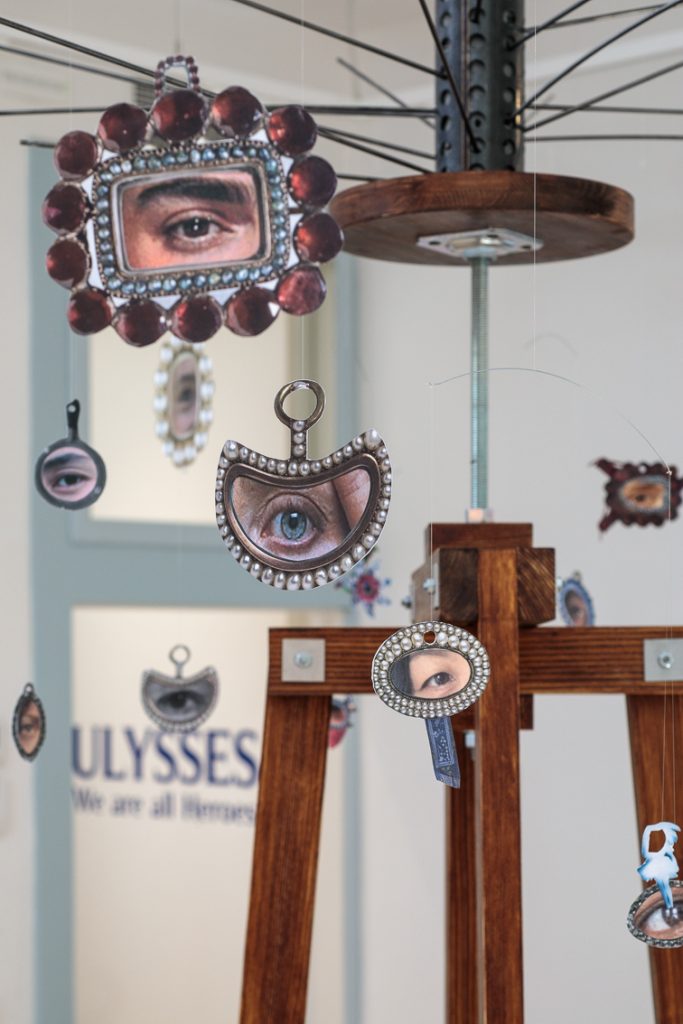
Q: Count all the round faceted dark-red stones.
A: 14